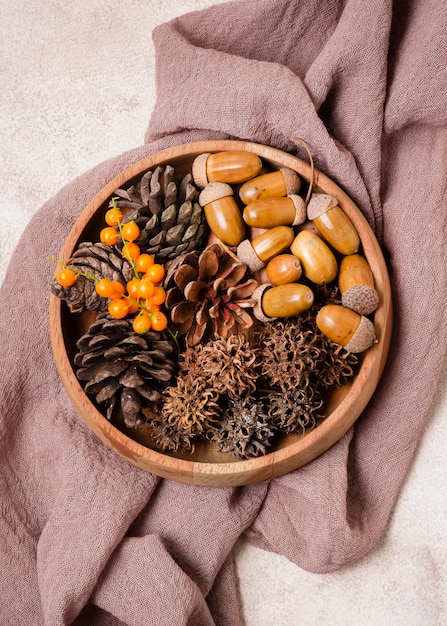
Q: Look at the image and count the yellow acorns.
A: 11